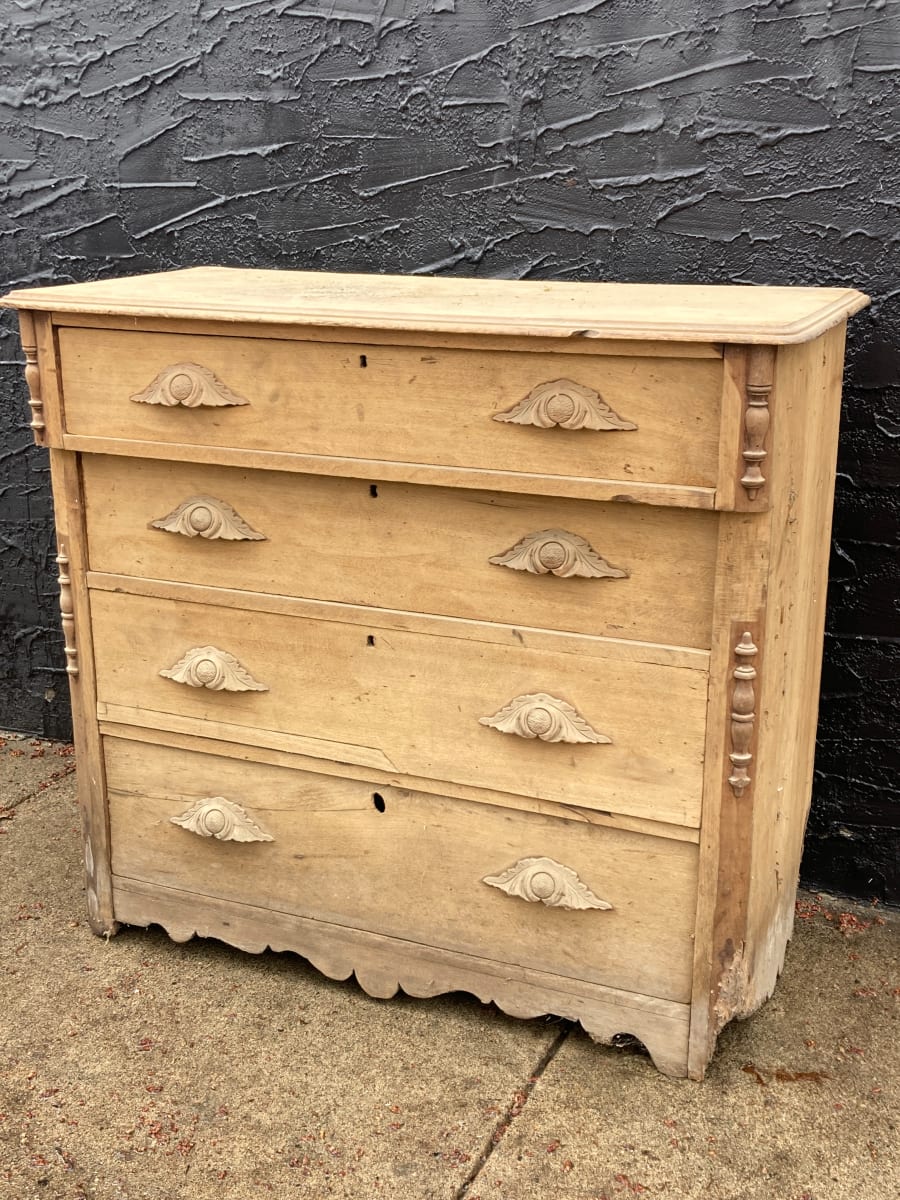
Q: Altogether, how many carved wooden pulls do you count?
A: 8